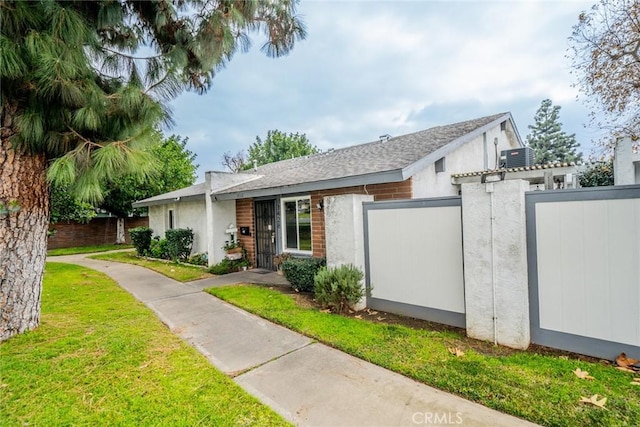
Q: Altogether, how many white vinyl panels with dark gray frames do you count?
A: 2